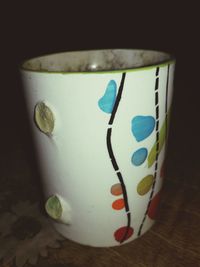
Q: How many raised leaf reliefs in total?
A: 2